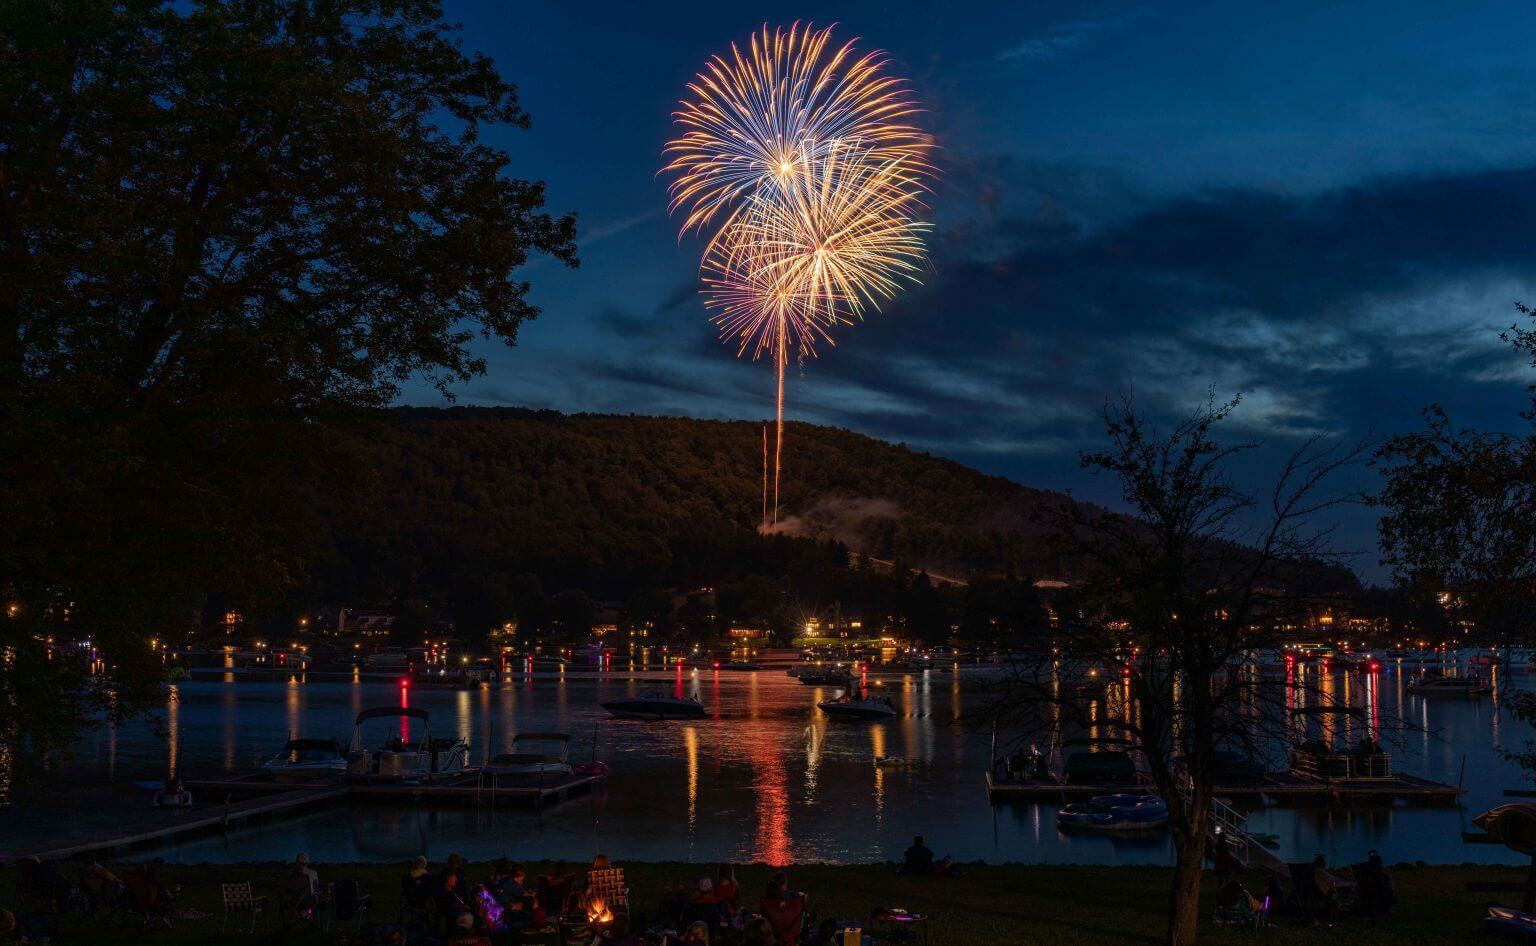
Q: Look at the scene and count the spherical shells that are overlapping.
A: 3